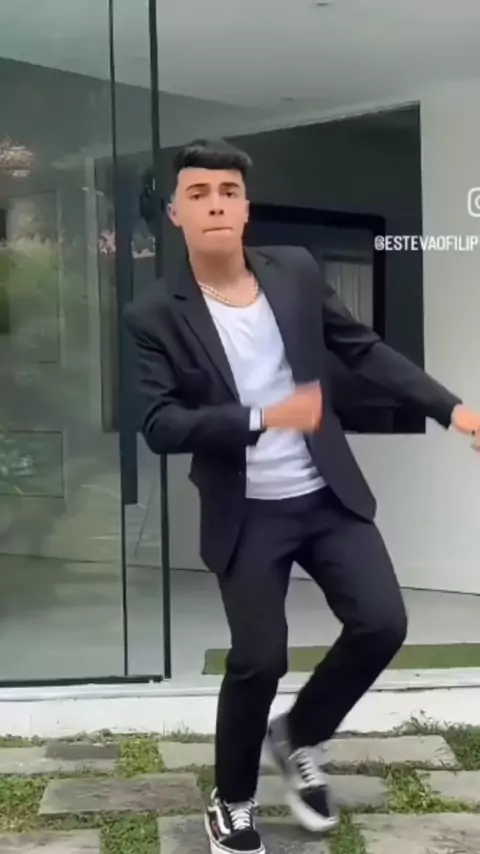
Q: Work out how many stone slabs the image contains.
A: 9